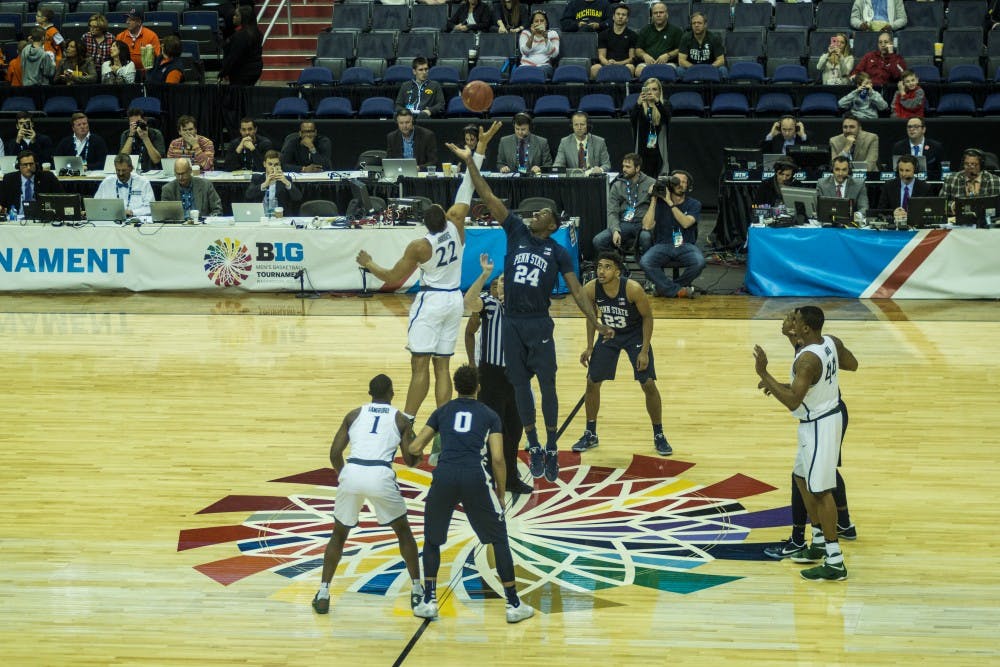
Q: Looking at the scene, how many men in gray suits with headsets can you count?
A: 3